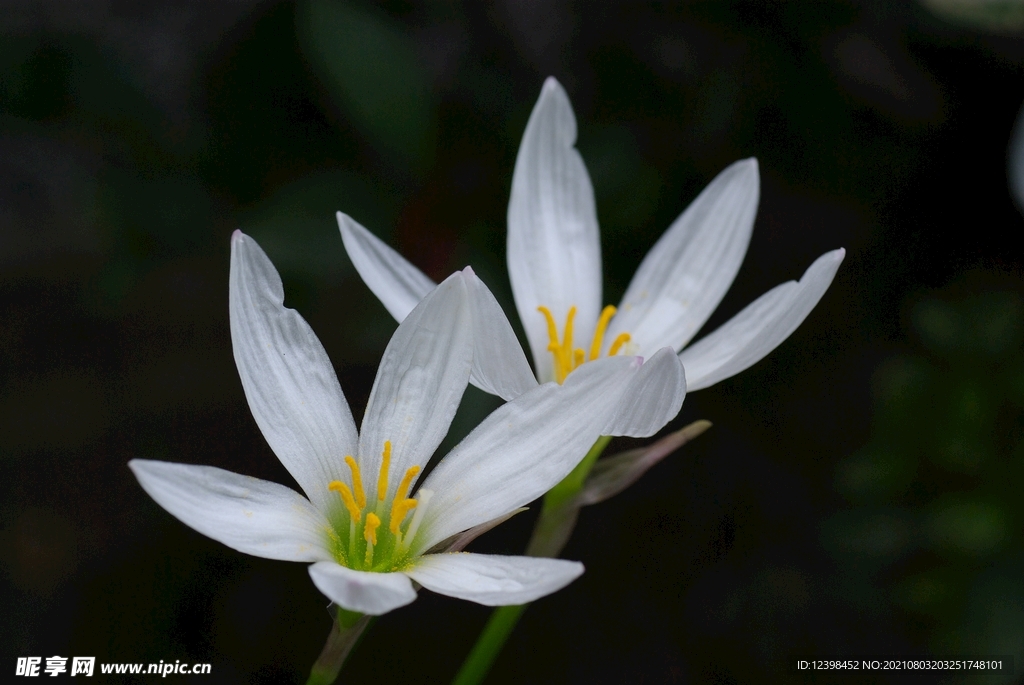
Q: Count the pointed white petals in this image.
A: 12